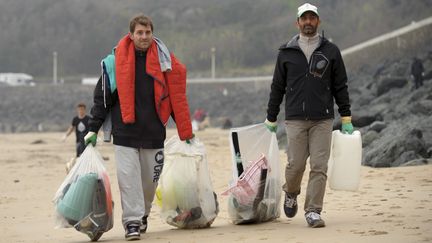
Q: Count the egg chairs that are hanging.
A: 0